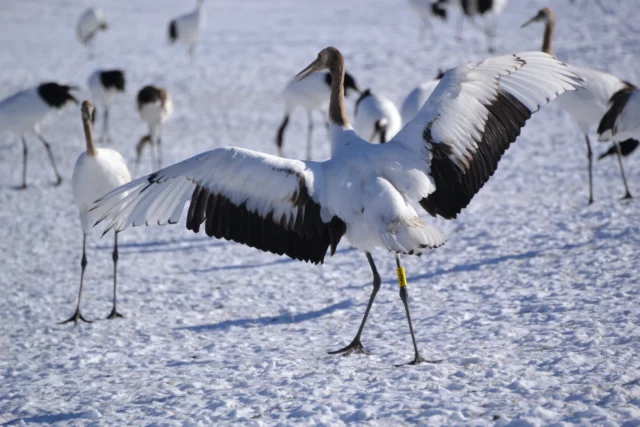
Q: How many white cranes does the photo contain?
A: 14